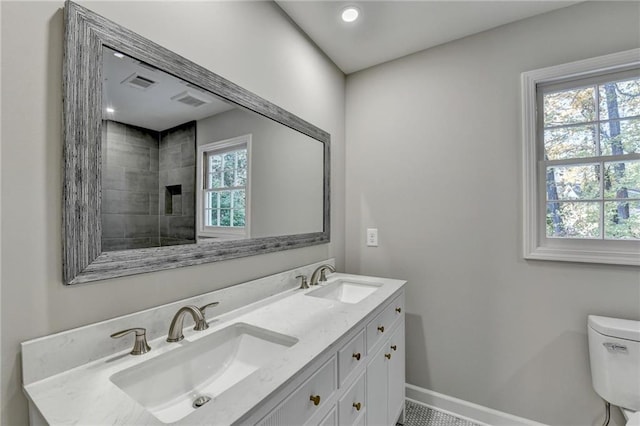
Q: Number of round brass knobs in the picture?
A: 7